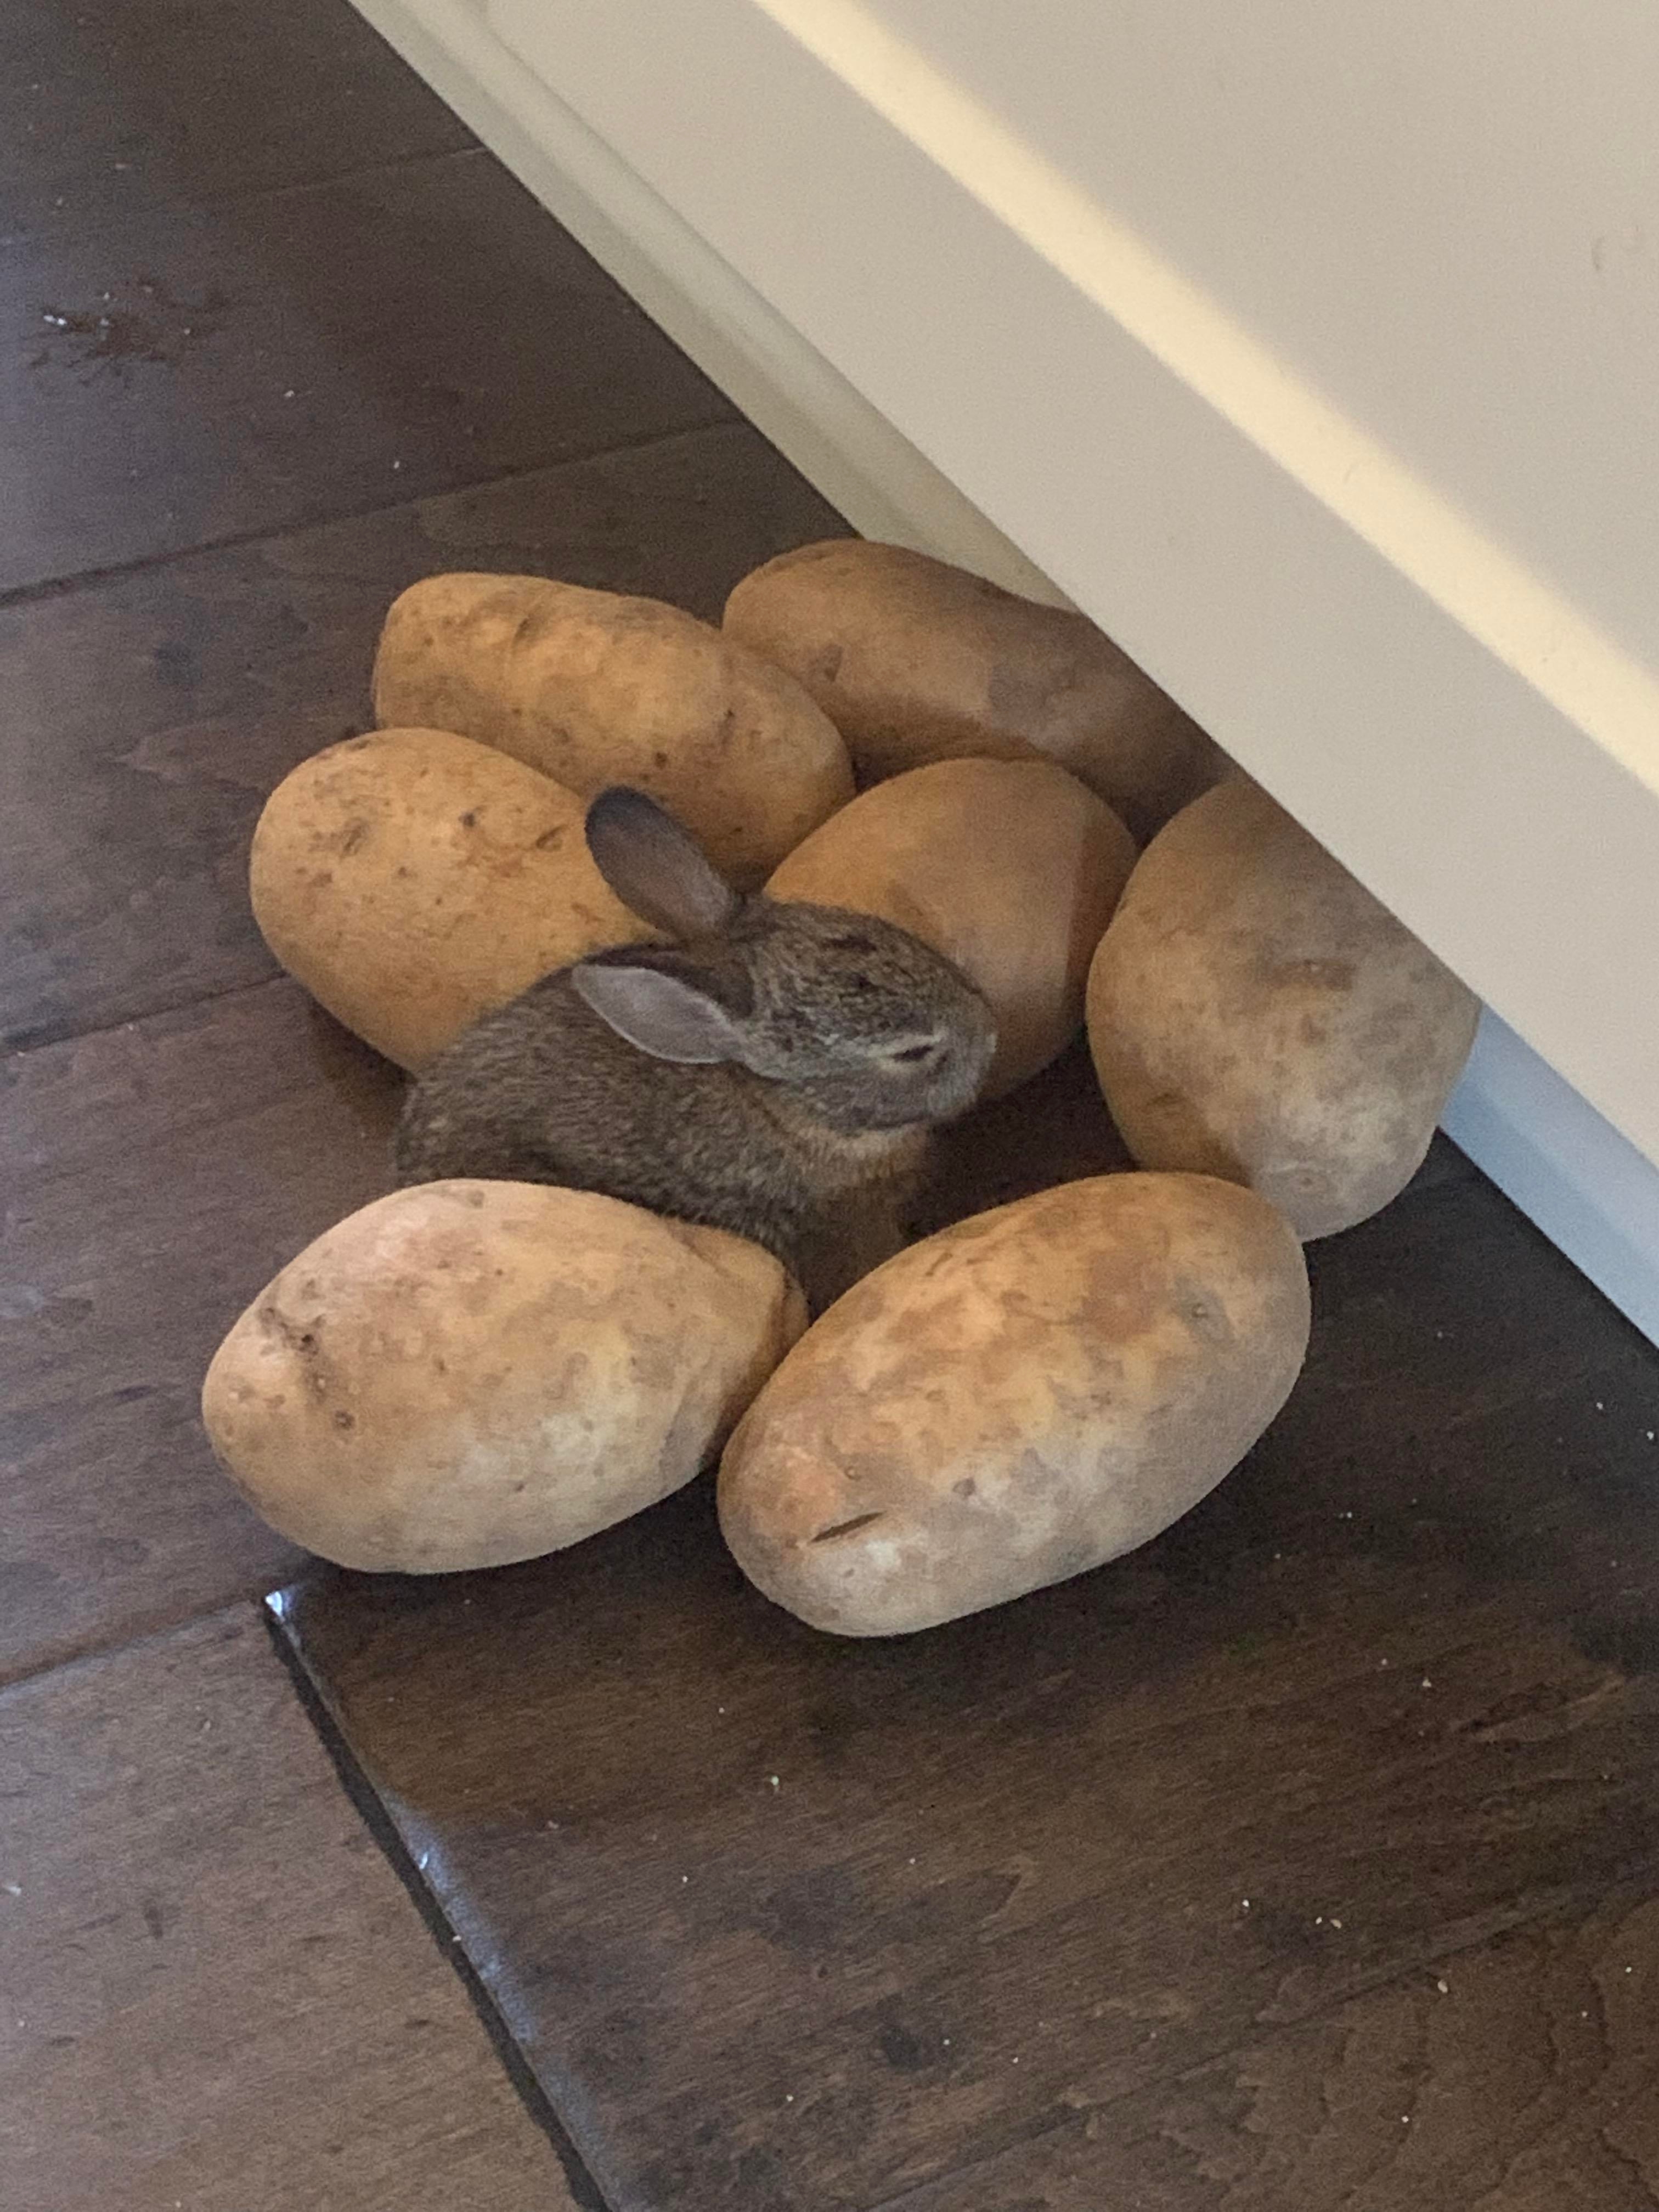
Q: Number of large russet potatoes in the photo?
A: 7